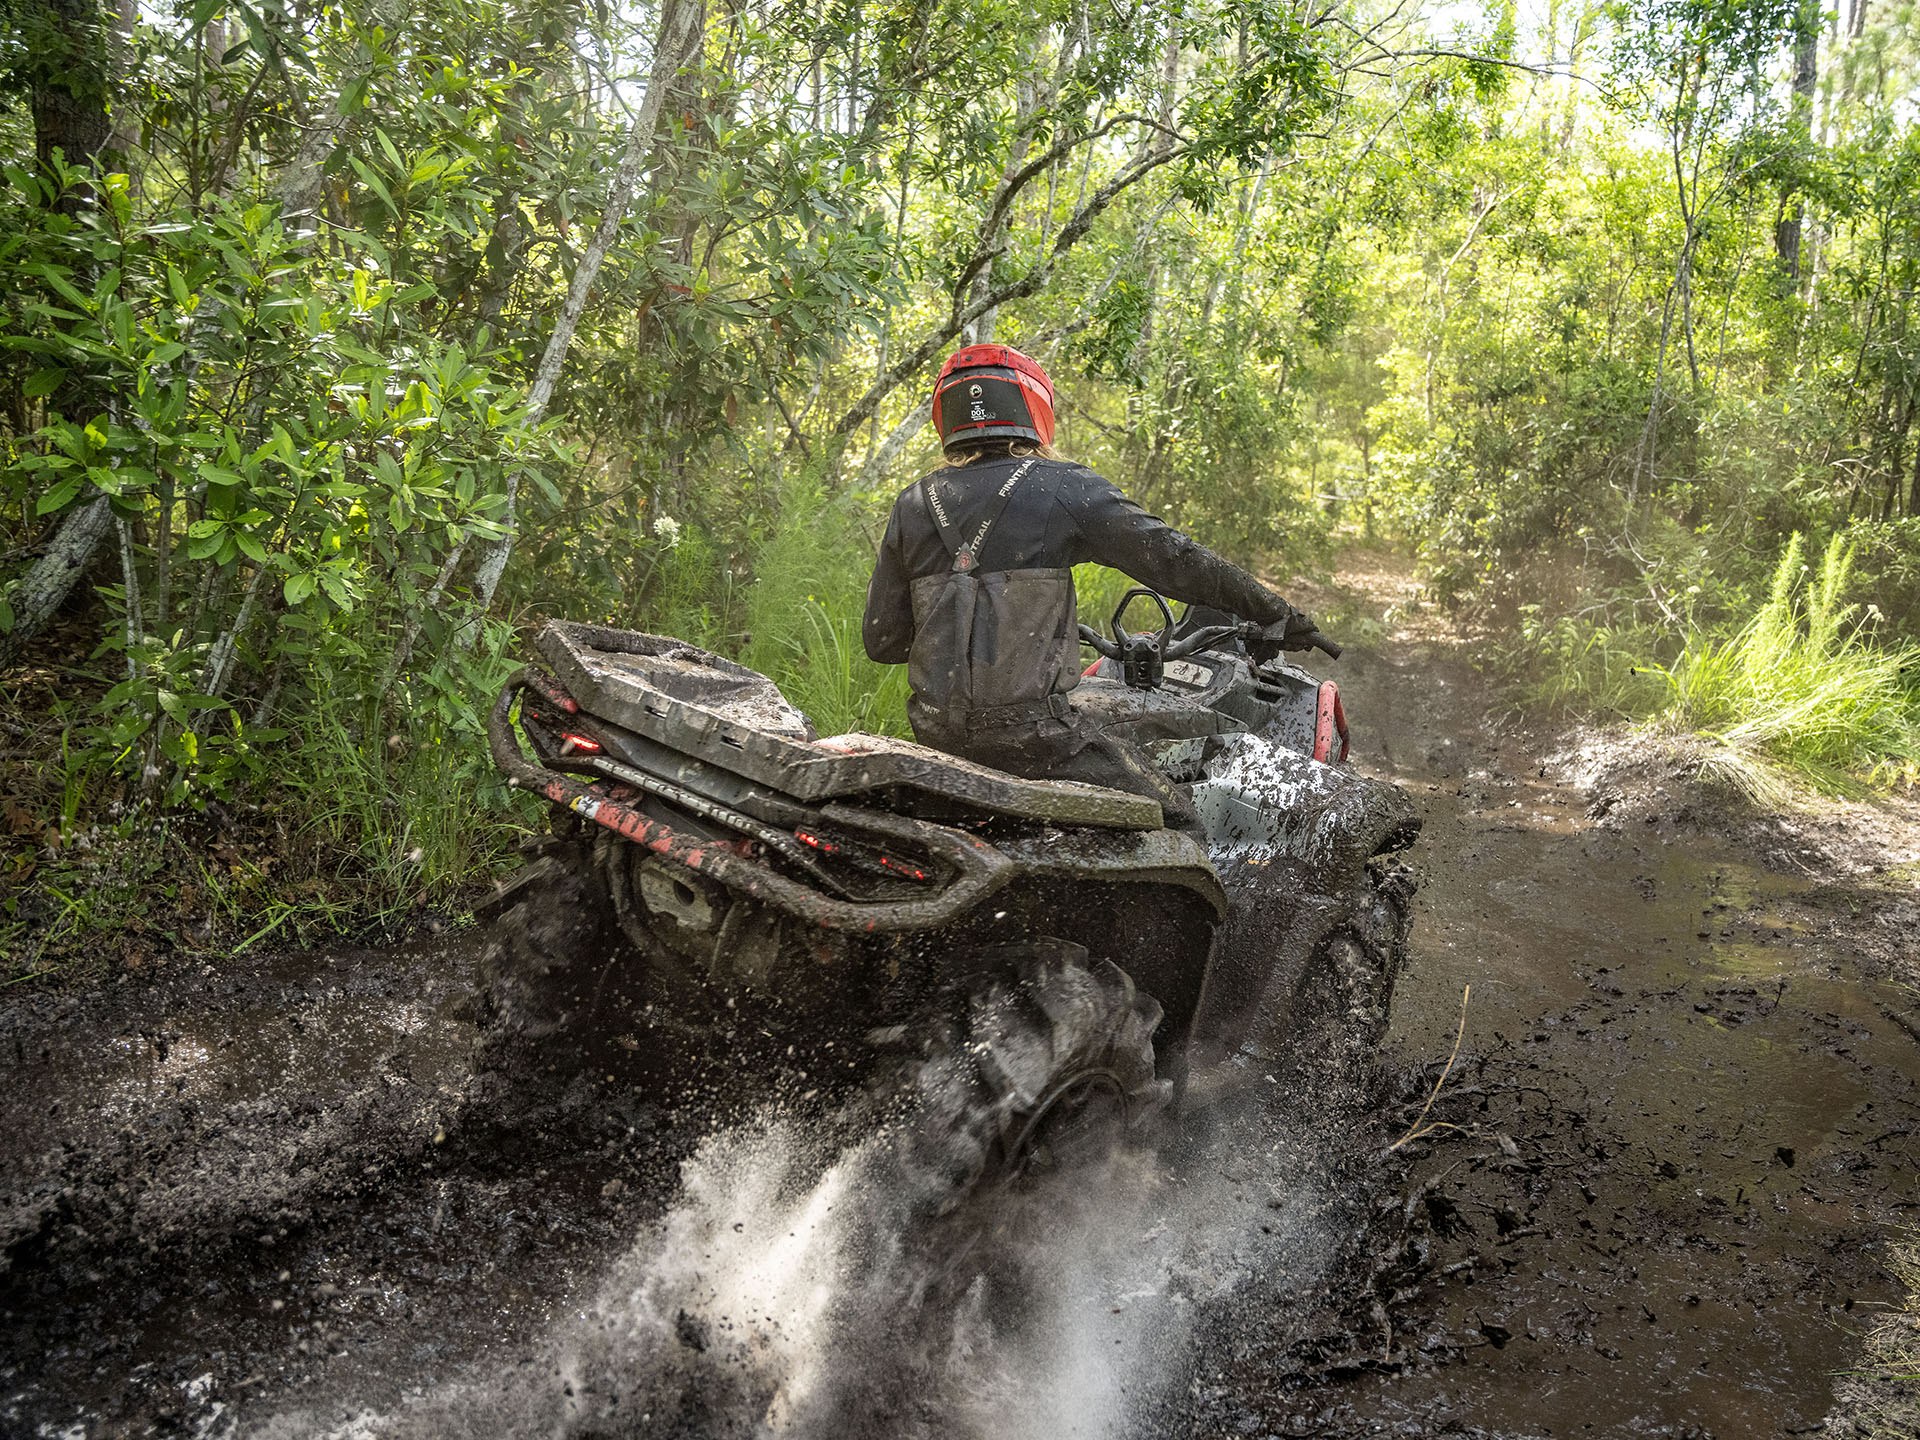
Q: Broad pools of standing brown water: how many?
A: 1